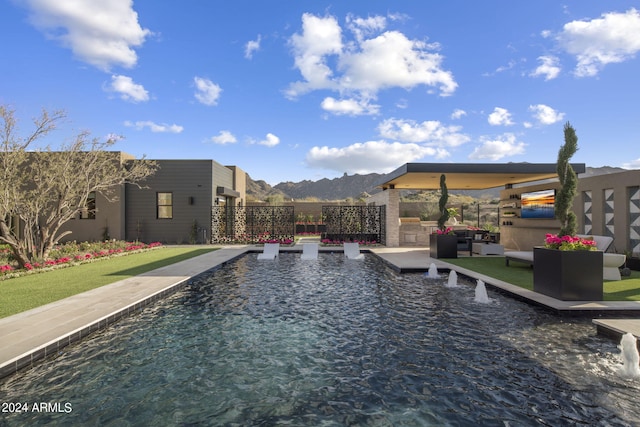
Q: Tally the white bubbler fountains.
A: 4